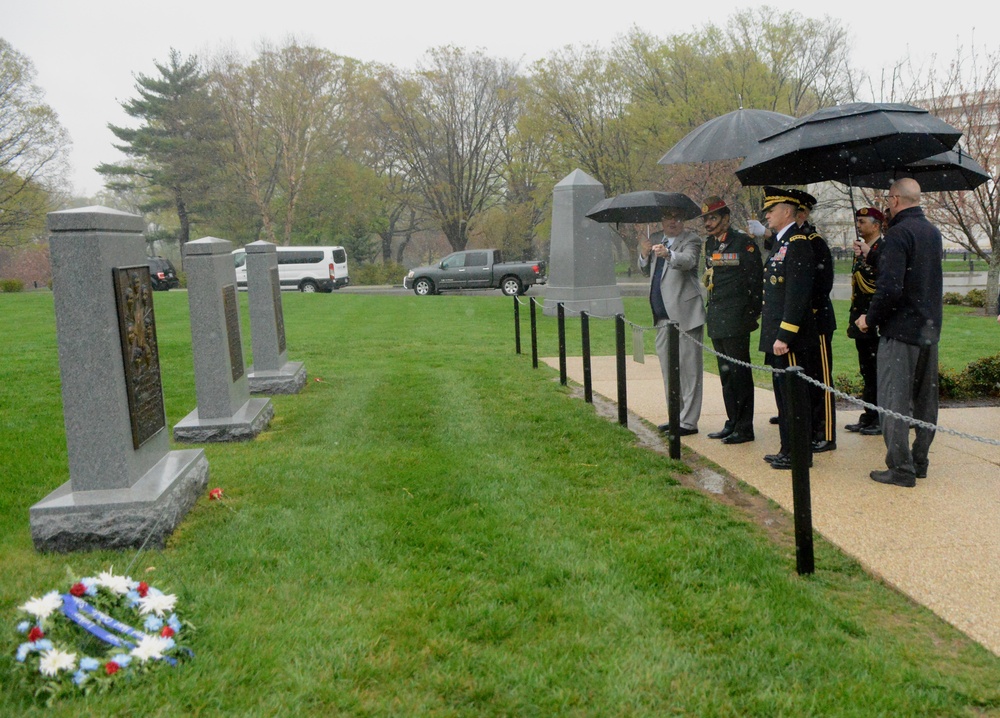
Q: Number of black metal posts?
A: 7